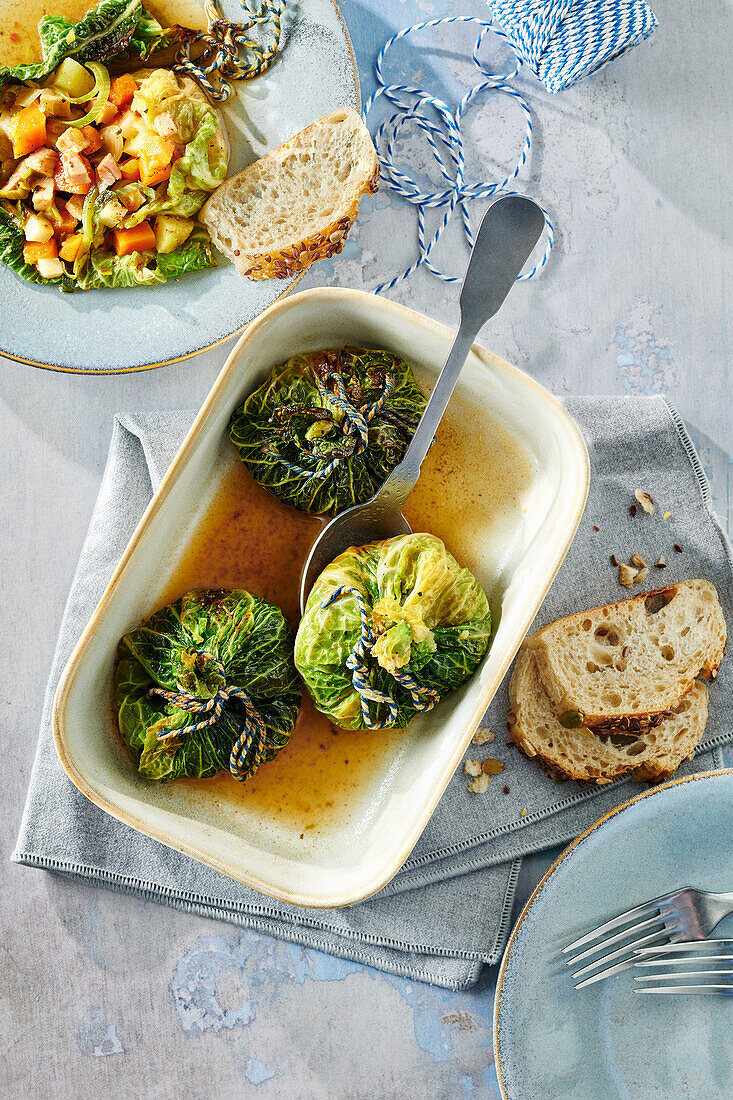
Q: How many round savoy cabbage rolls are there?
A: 3